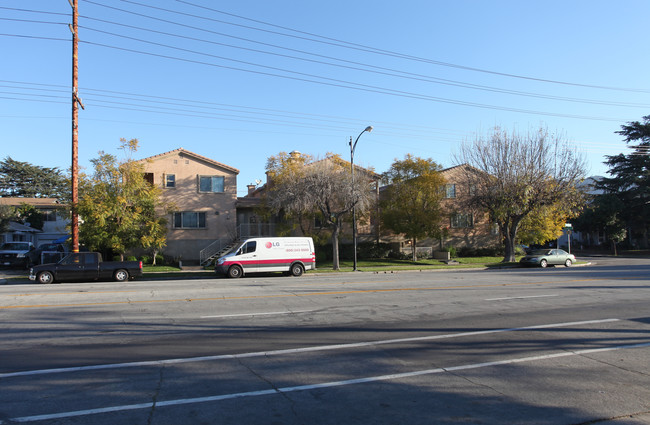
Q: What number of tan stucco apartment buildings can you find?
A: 3